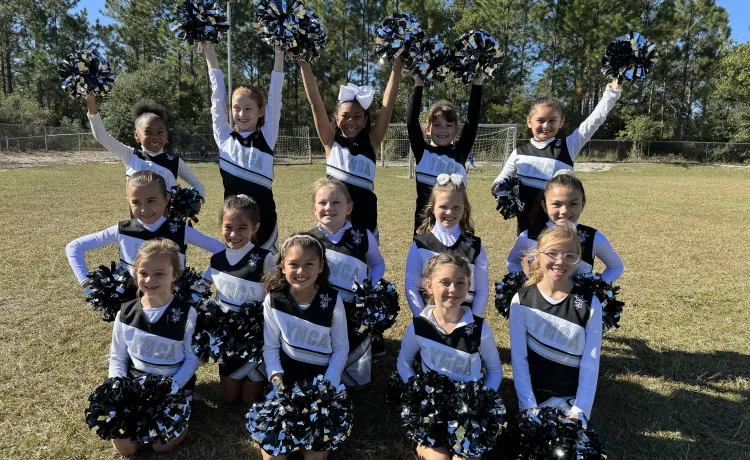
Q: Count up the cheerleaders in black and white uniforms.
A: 14